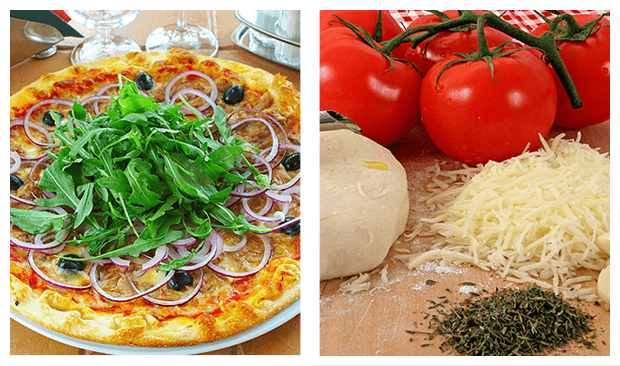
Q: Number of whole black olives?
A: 8